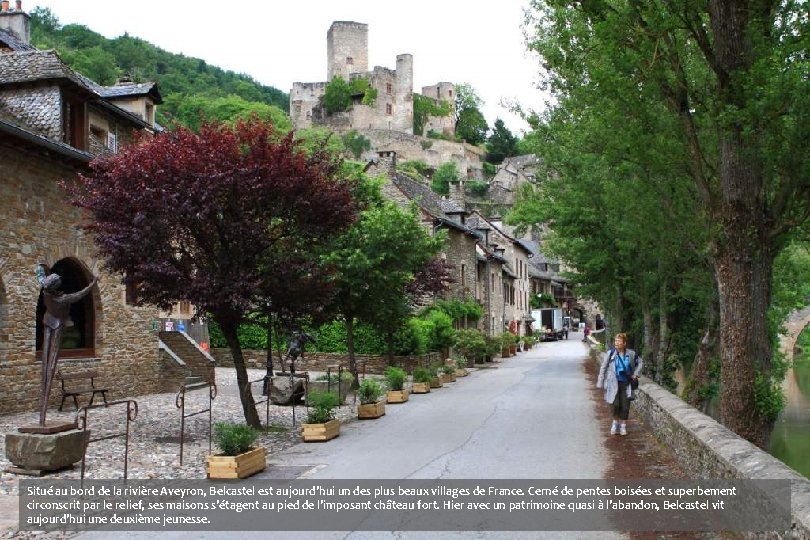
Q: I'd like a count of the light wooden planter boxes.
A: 8